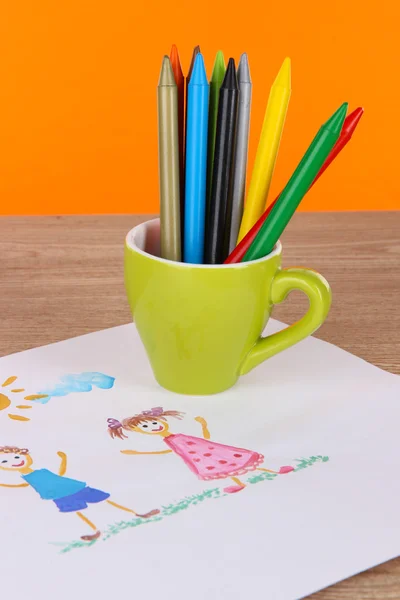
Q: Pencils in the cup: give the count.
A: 10